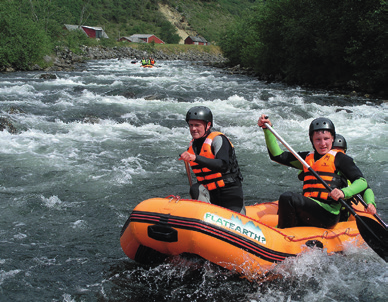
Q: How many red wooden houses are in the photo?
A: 3